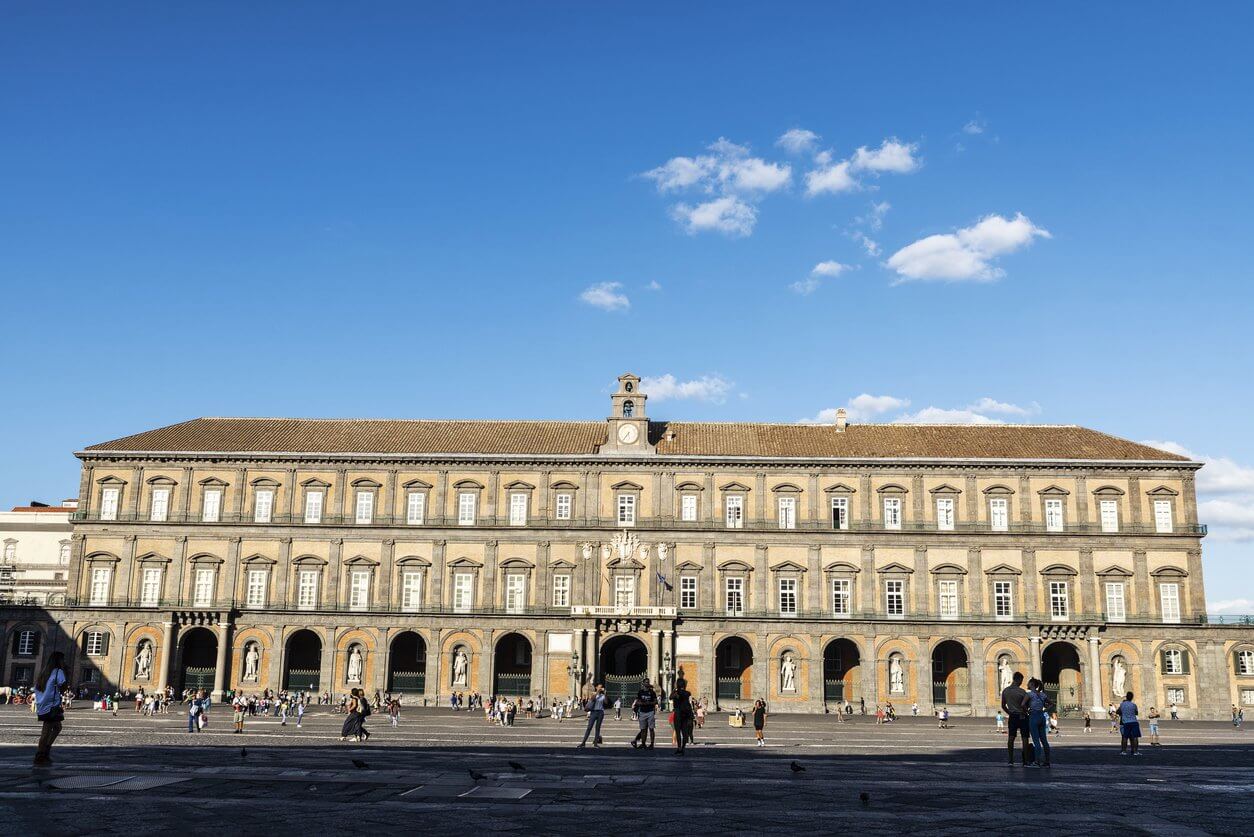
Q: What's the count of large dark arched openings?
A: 9